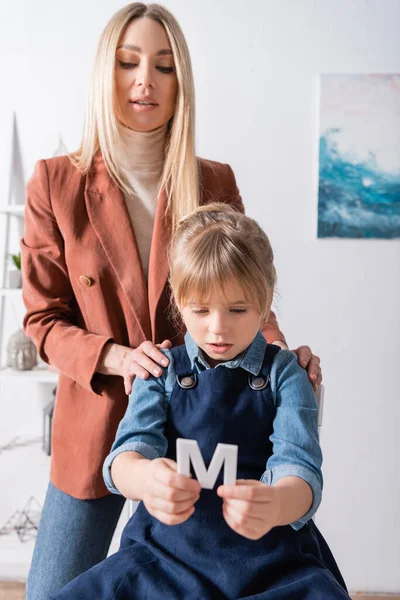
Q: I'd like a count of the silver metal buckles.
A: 2